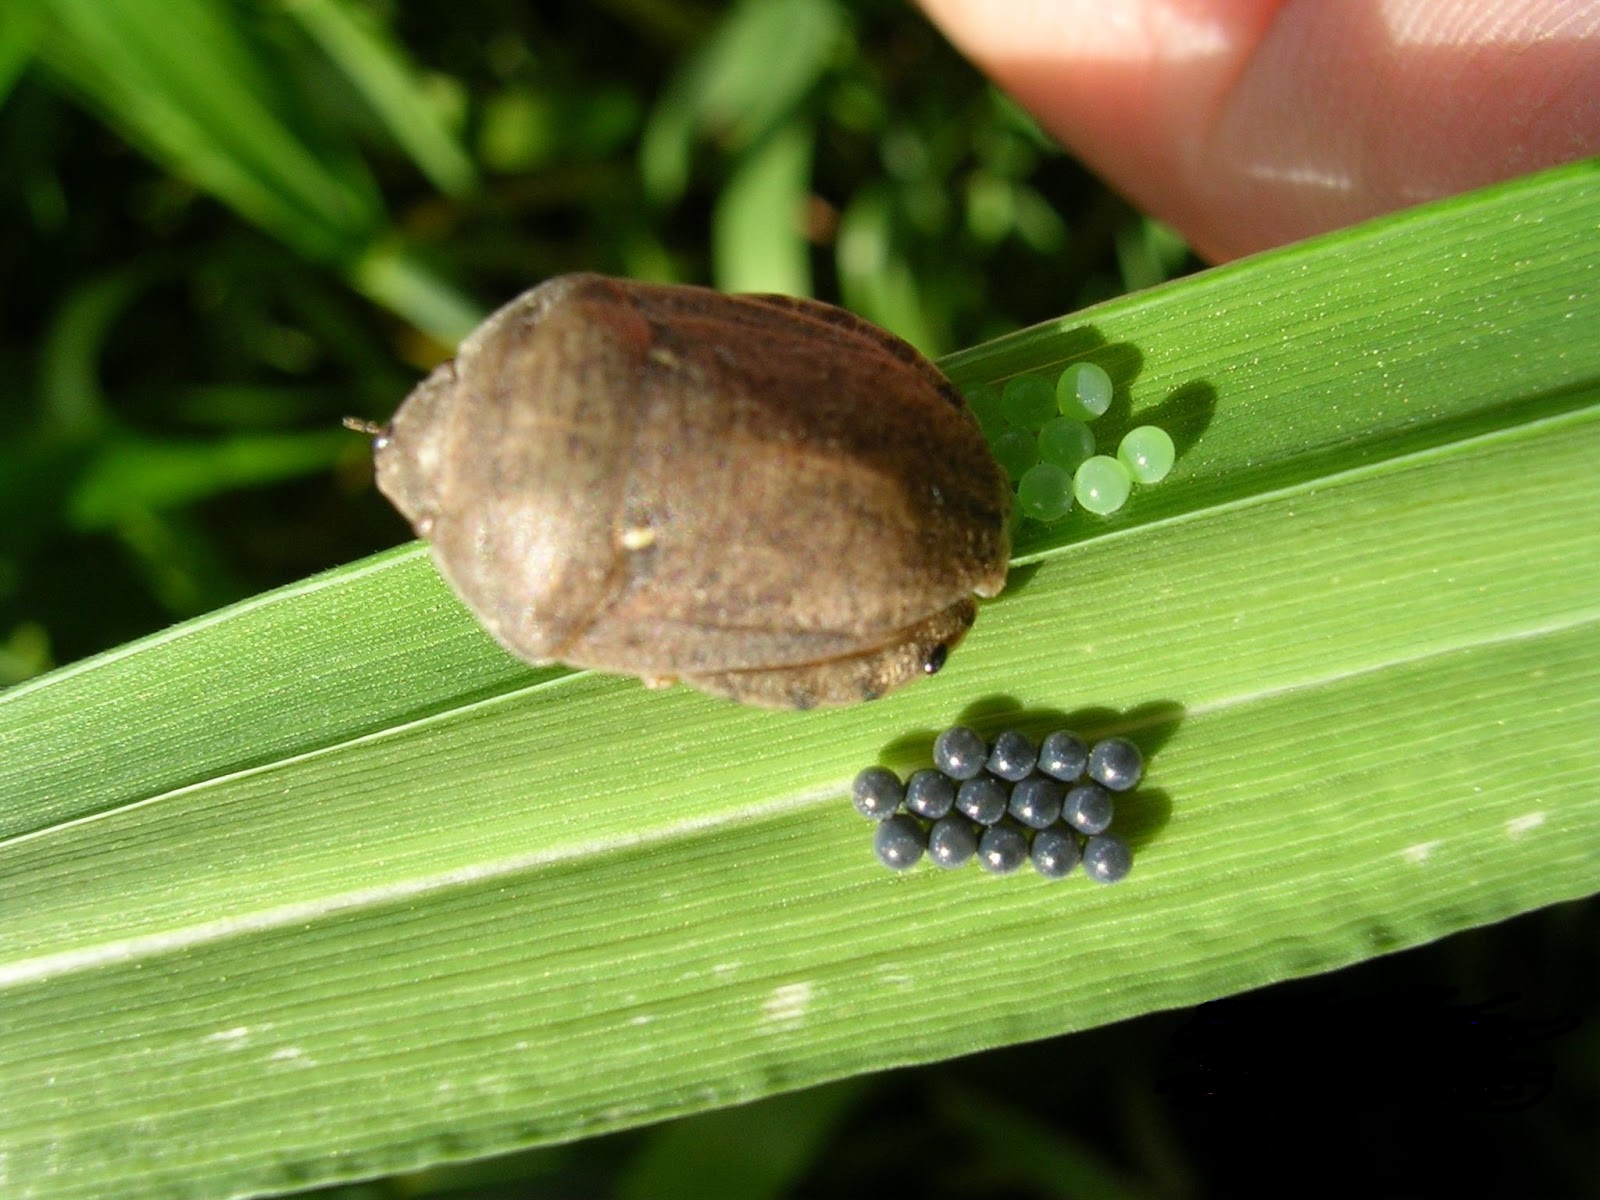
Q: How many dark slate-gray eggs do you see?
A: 14